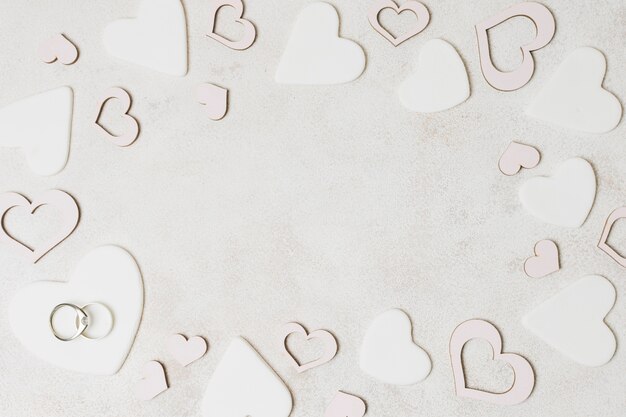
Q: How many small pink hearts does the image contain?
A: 7